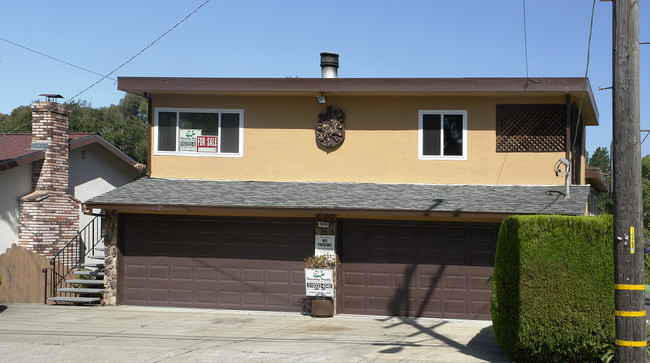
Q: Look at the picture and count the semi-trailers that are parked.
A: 0